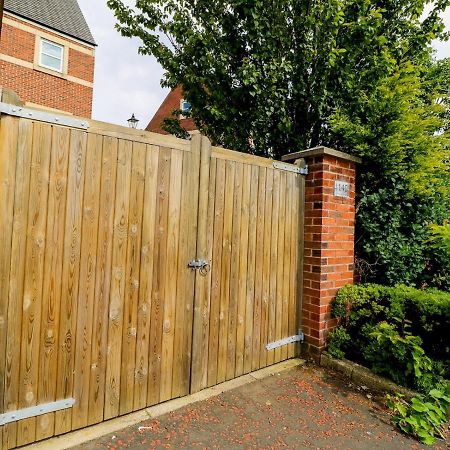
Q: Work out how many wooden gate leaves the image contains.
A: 2